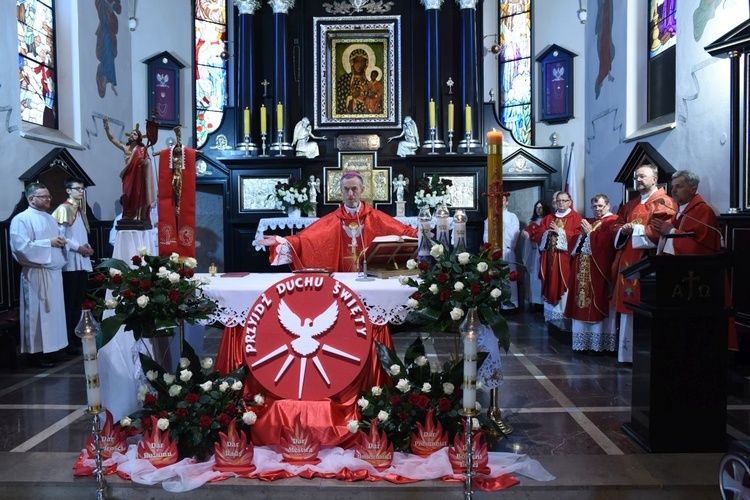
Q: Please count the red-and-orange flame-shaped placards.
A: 7